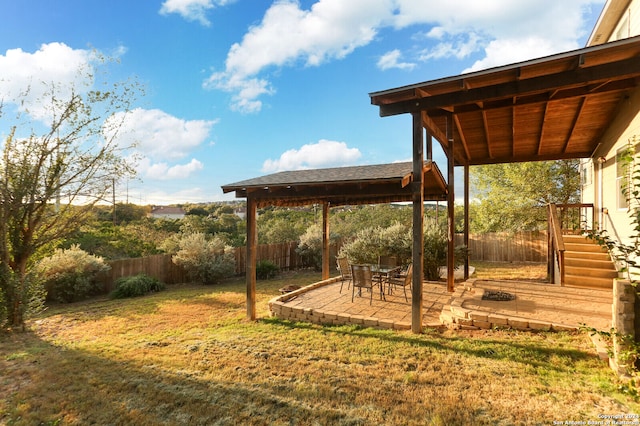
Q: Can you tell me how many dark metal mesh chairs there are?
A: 4